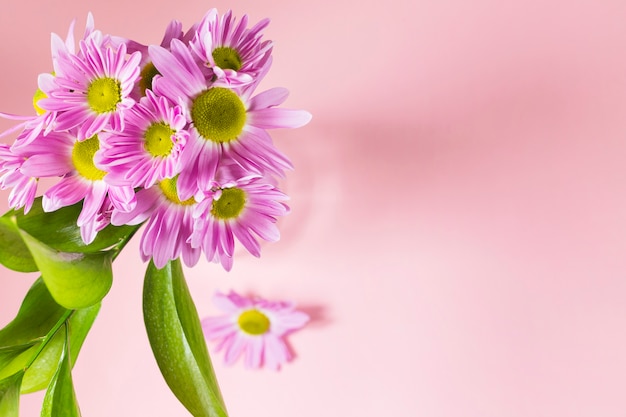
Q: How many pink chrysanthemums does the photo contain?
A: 11